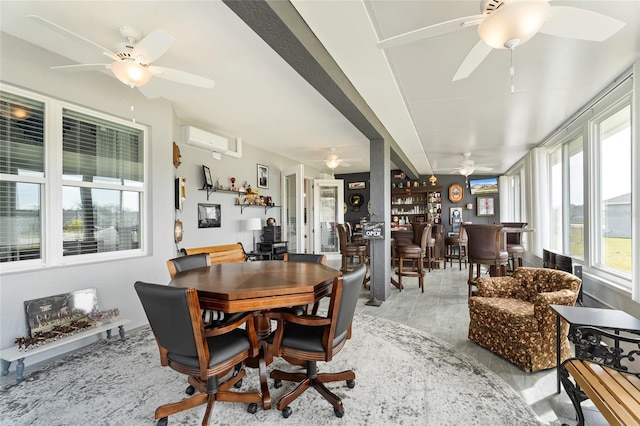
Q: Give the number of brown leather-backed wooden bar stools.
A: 7